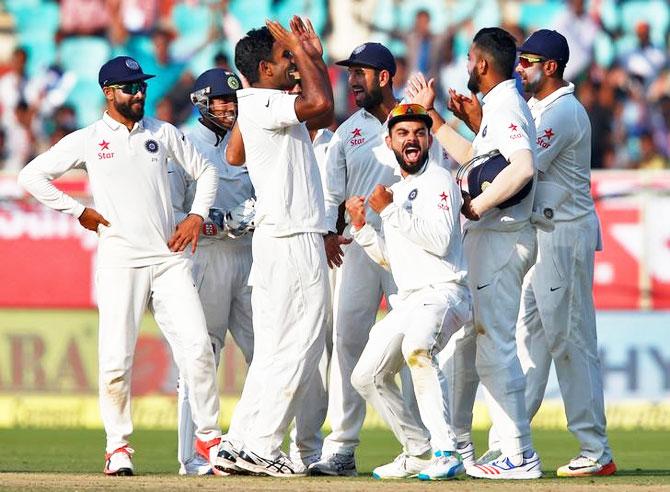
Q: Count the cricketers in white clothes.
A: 8